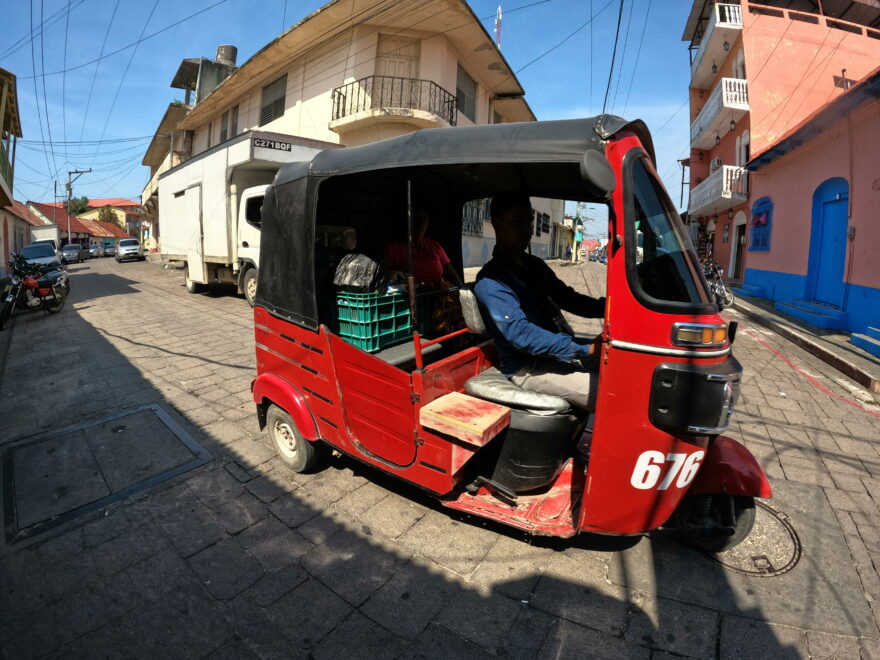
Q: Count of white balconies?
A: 3